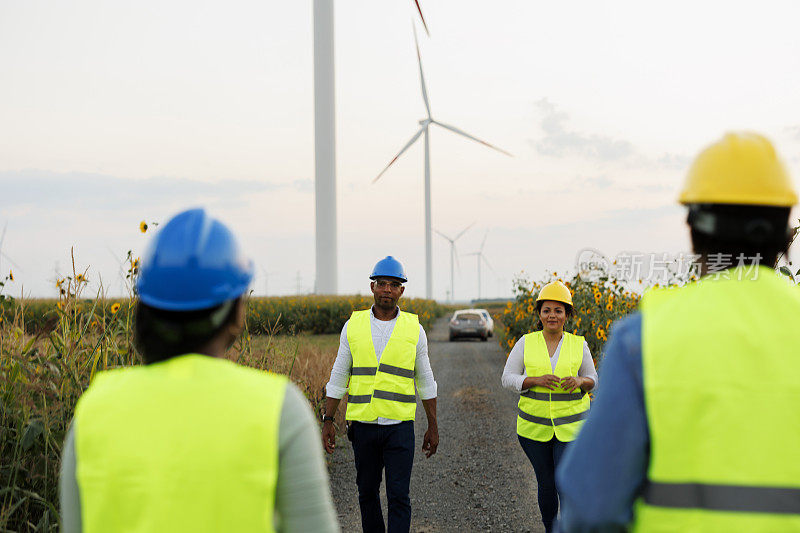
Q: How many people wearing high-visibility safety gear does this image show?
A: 4